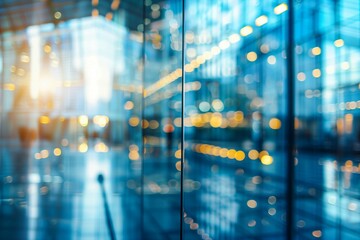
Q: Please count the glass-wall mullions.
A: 3